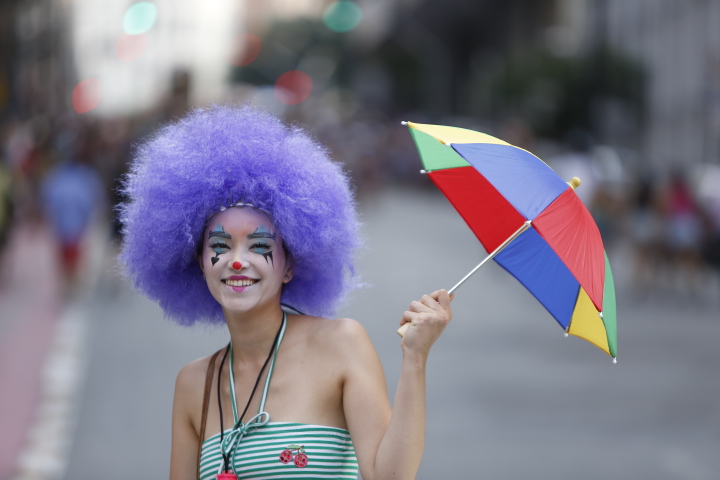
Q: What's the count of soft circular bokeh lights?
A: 6